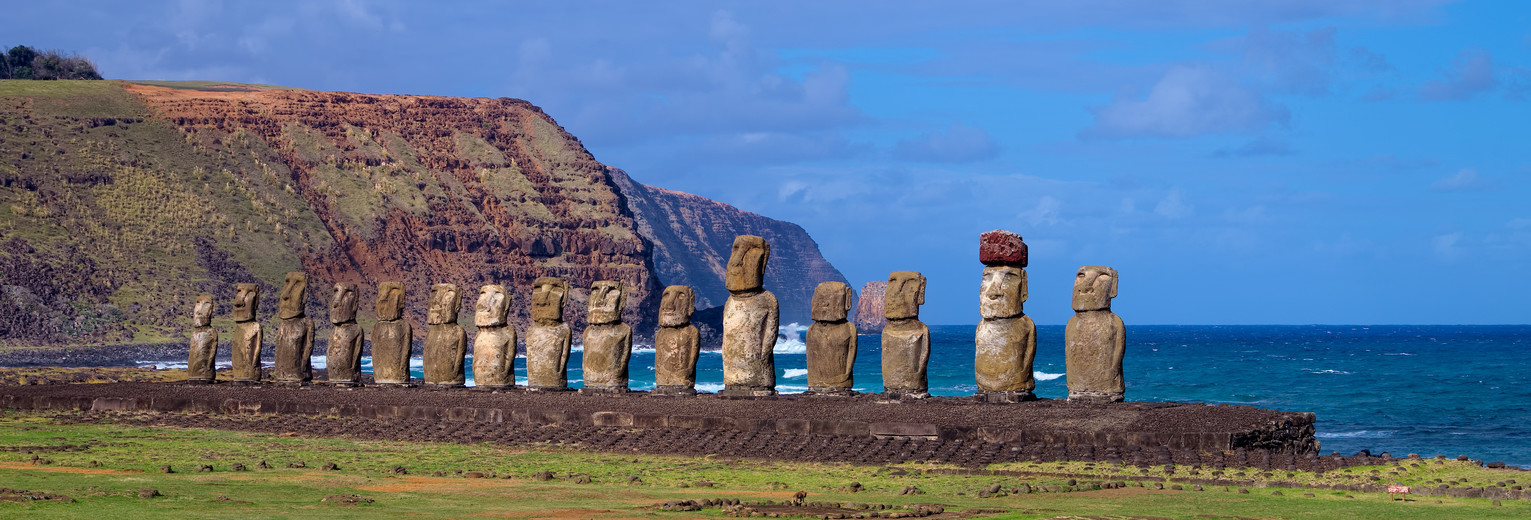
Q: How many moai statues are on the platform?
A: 15